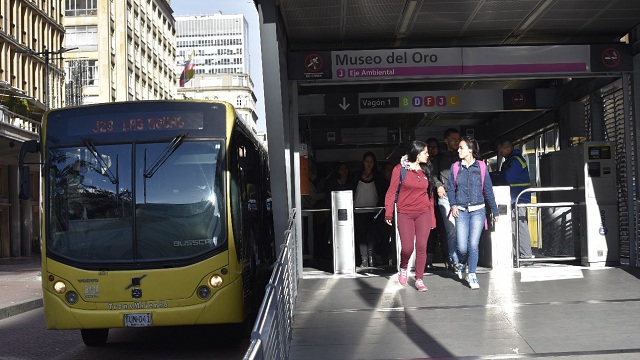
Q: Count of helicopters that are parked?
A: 0